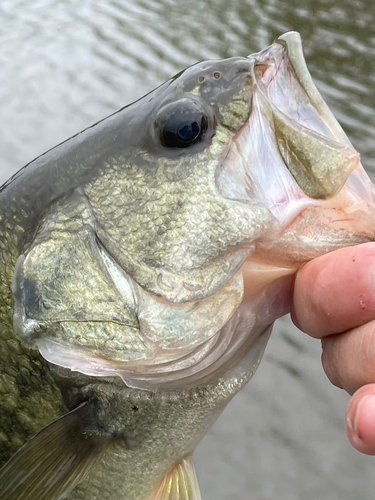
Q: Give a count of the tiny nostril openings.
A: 2